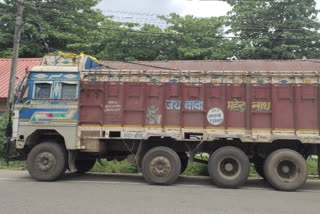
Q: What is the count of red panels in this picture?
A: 11